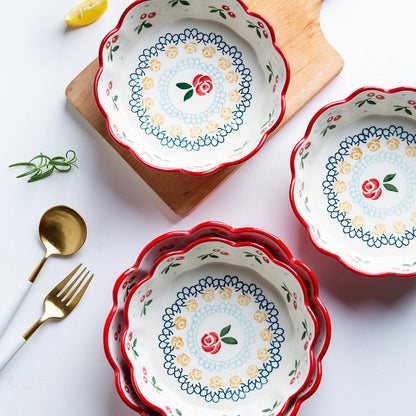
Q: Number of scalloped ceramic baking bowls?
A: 4